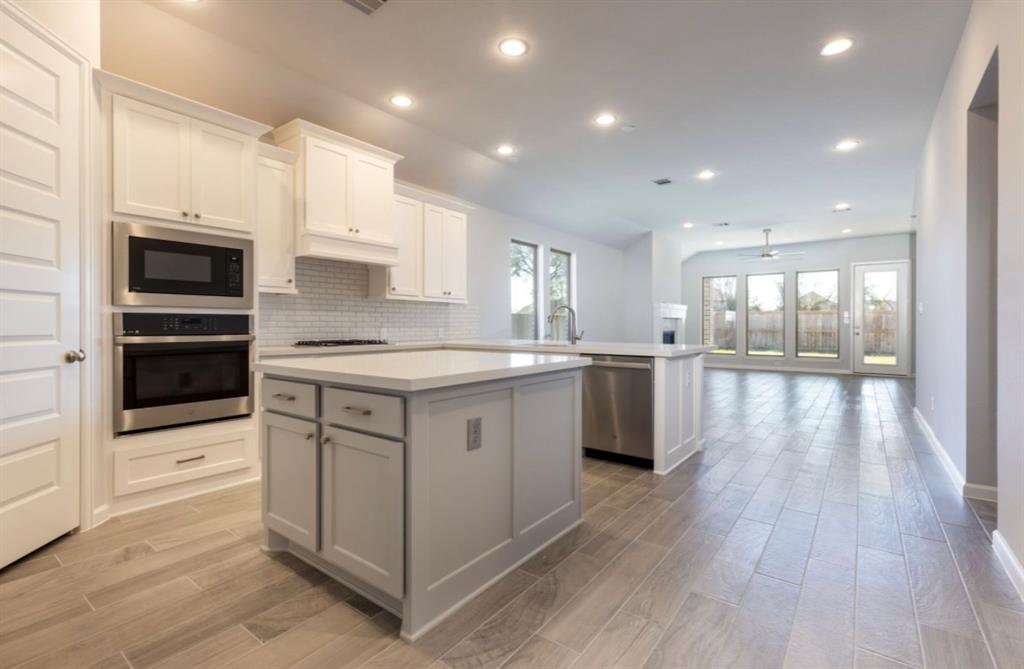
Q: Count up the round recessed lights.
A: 11